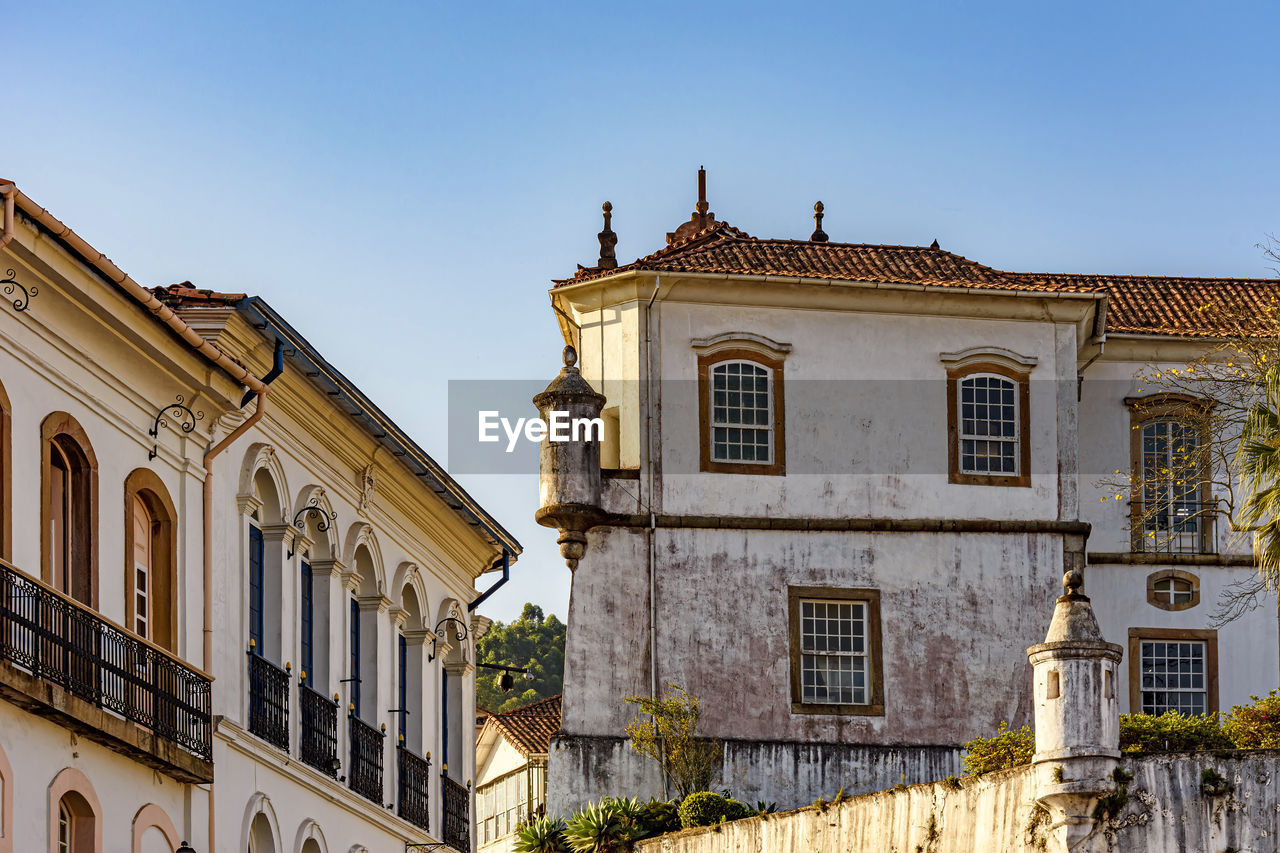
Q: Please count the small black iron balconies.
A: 5